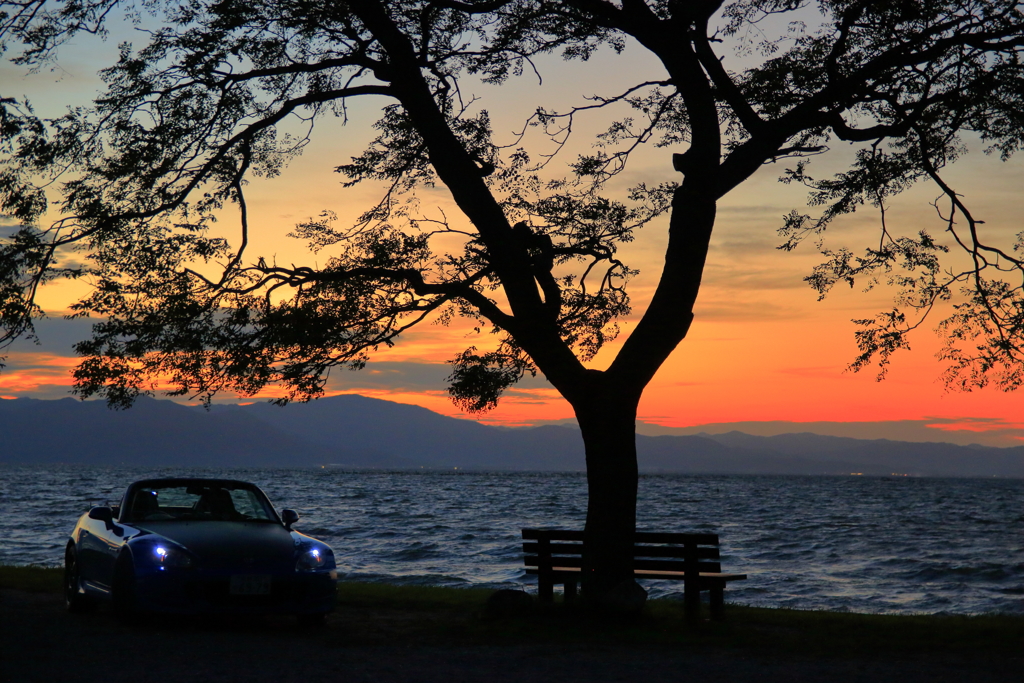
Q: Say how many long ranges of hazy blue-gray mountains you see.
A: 1